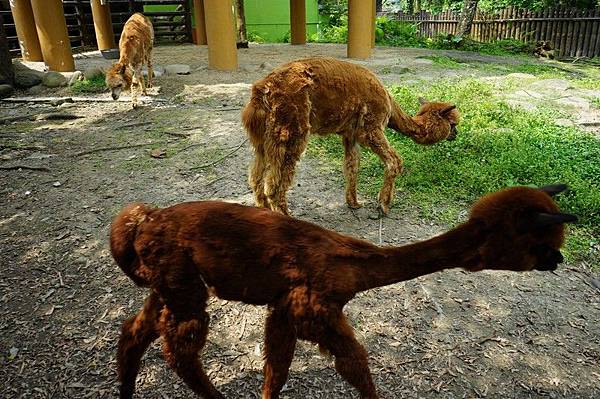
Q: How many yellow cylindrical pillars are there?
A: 8